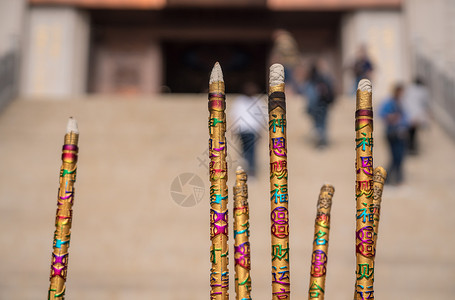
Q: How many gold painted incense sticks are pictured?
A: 7